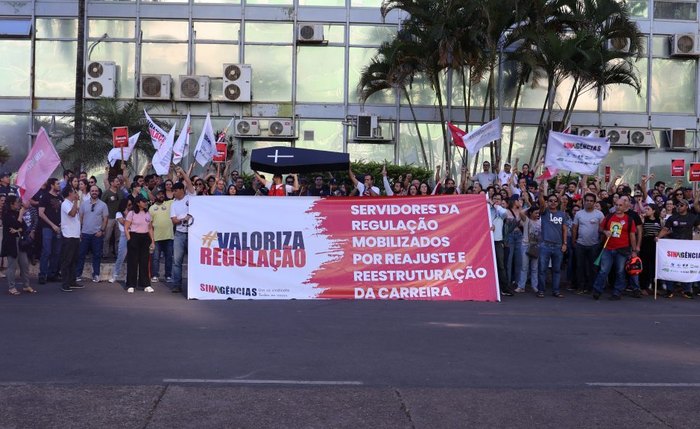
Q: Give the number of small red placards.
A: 5